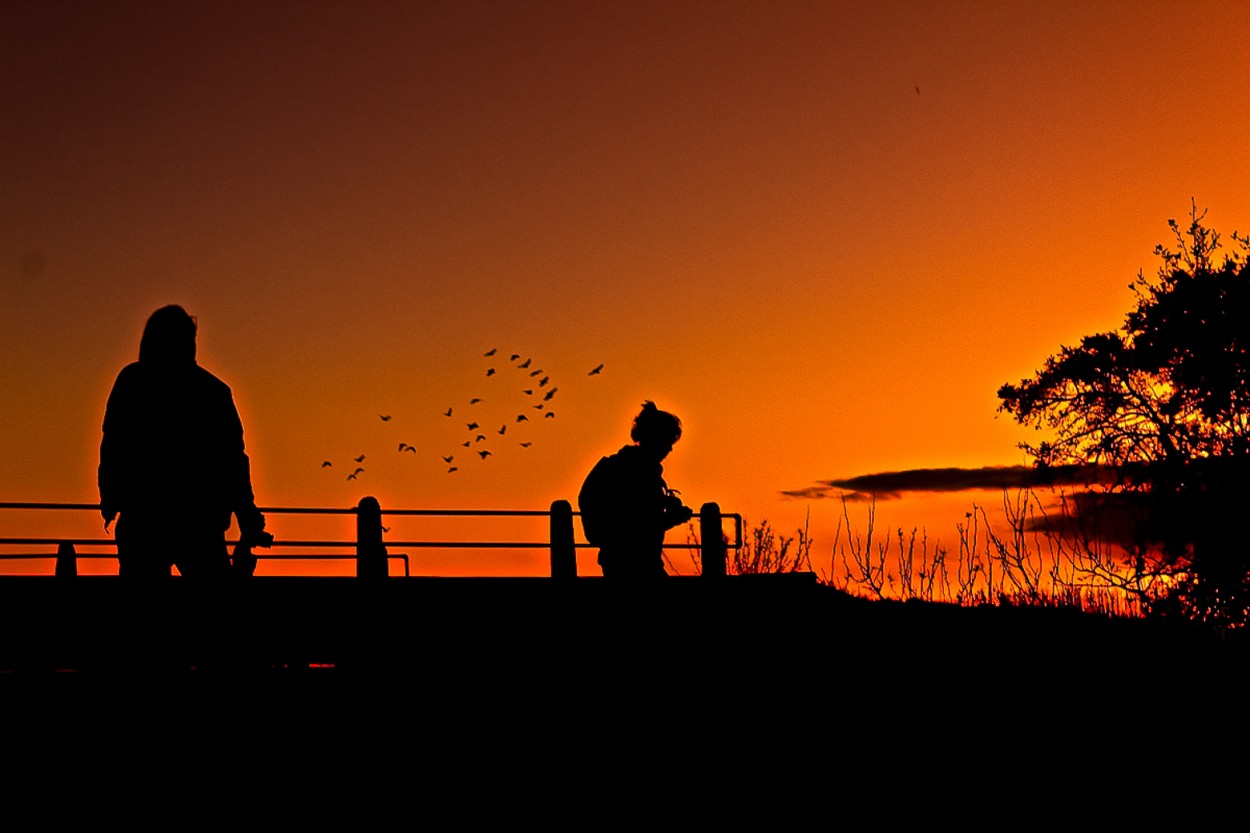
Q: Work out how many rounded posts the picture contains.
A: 4